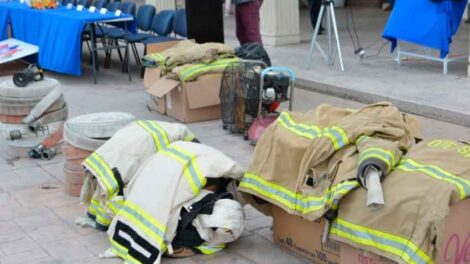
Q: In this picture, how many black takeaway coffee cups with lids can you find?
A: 0